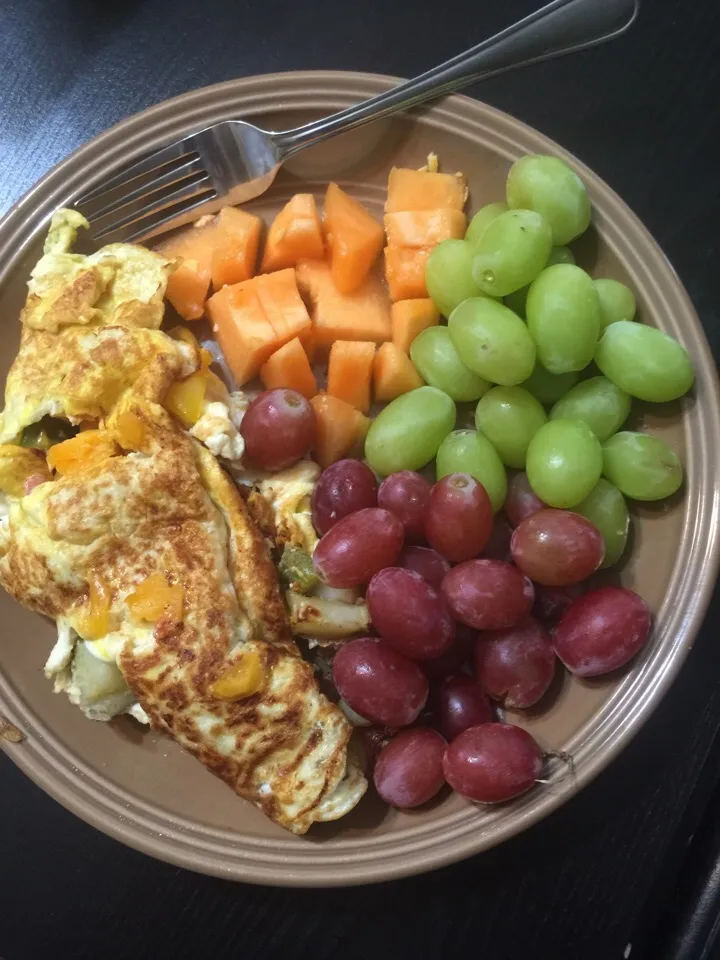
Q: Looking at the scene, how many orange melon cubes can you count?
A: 14